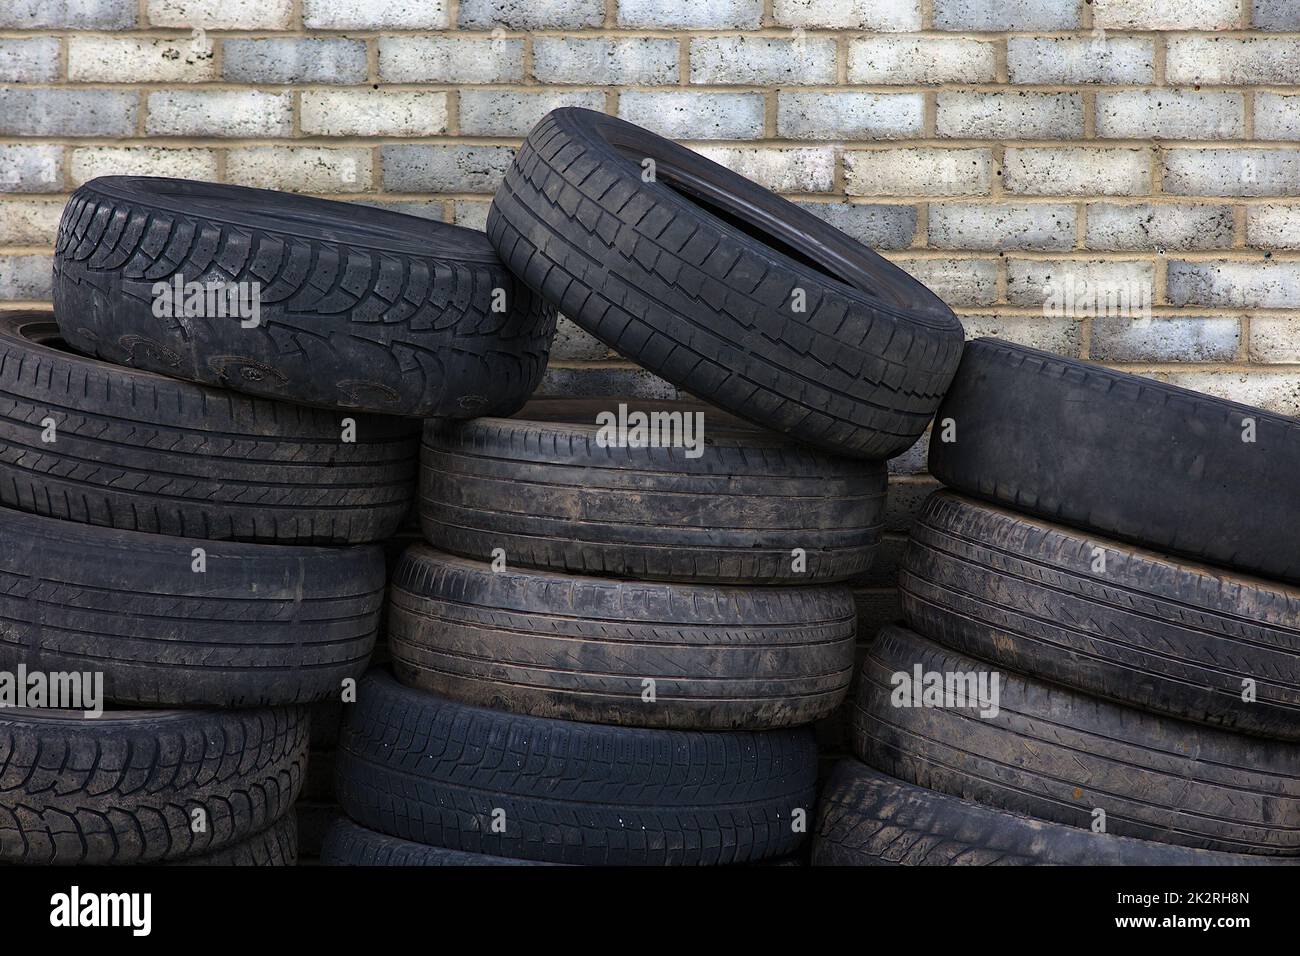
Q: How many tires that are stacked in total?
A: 14